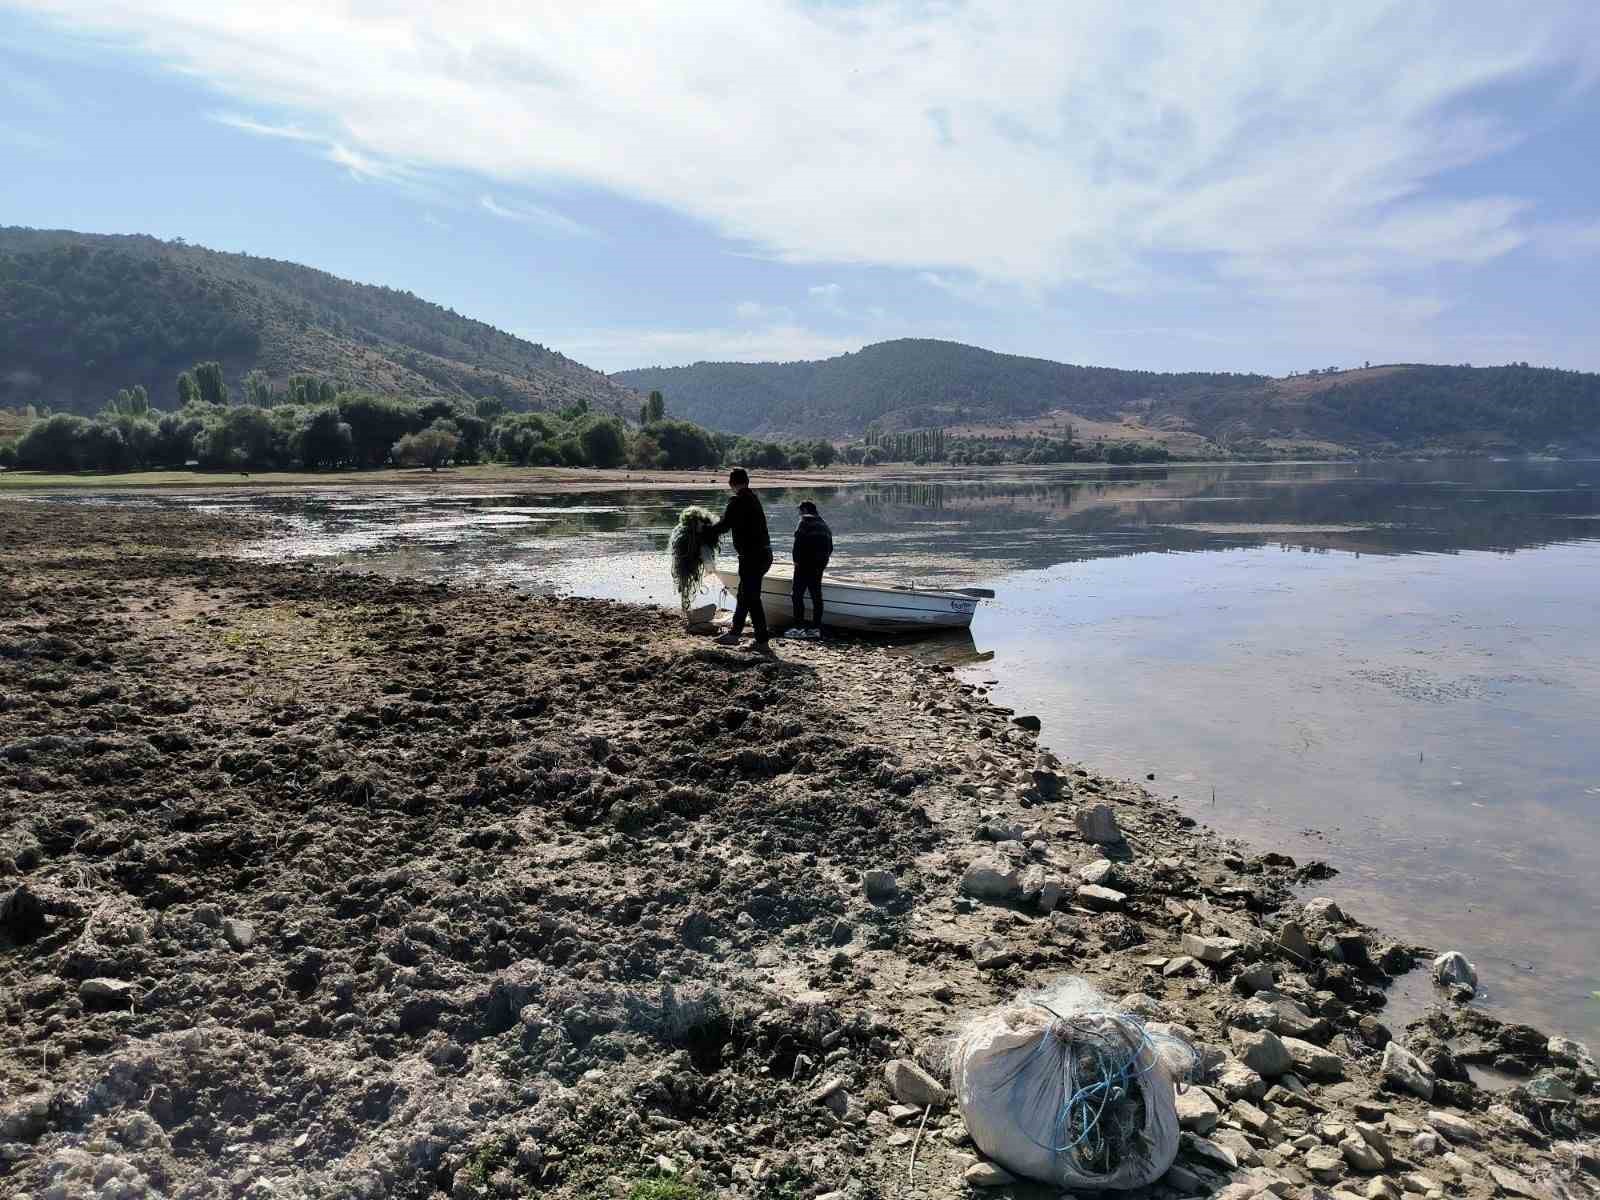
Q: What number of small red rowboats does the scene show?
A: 0